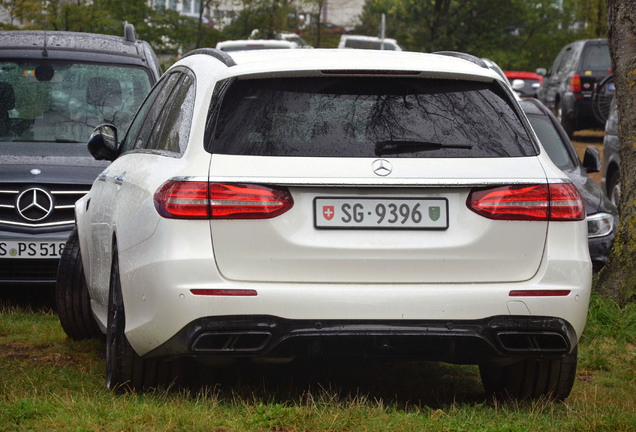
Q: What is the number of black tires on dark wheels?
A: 3